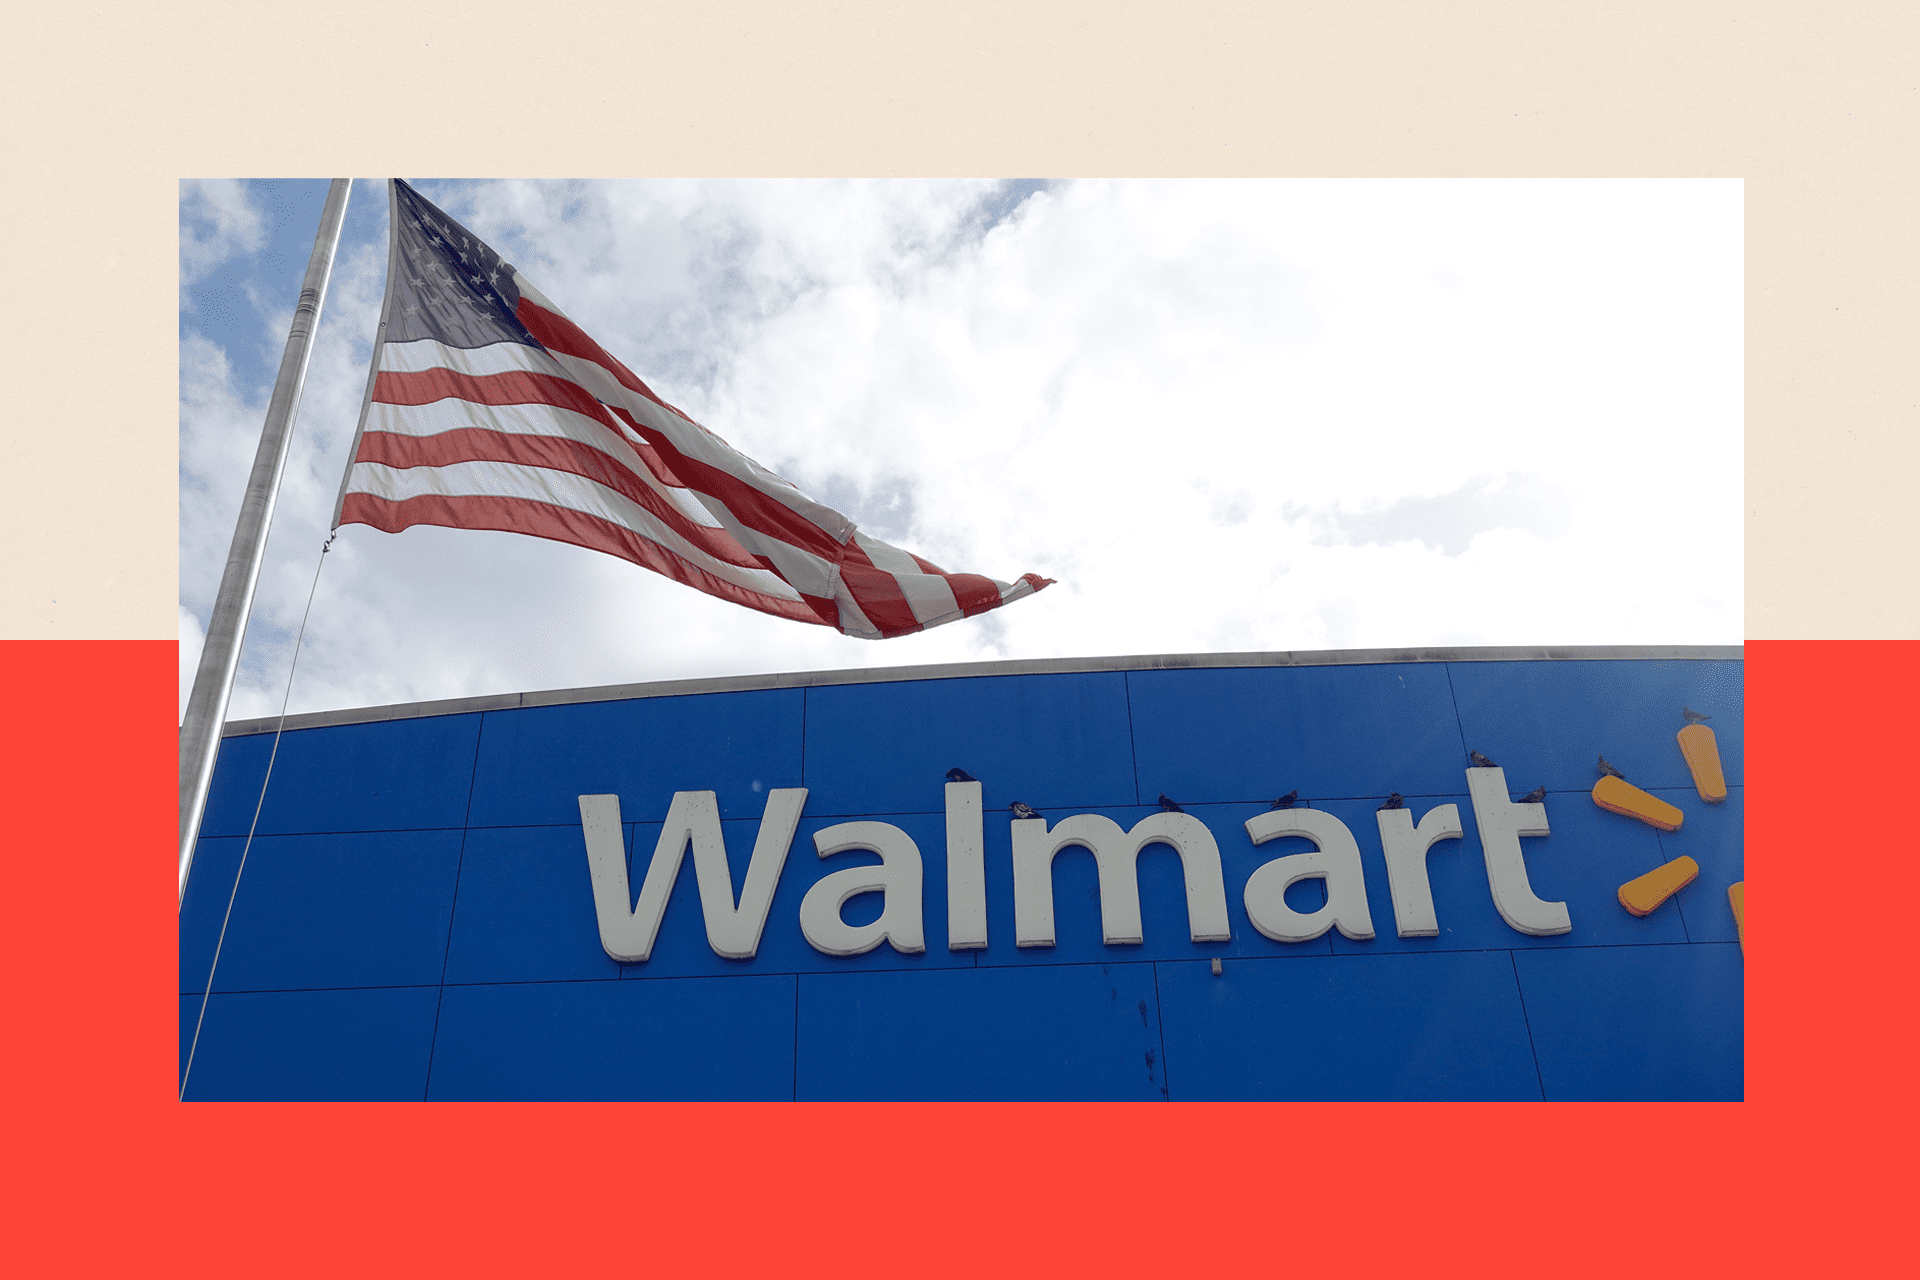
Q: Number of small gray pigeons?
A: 9